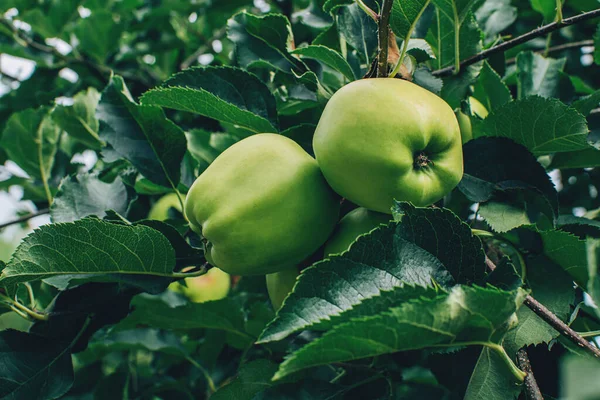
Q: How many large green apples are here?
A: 2